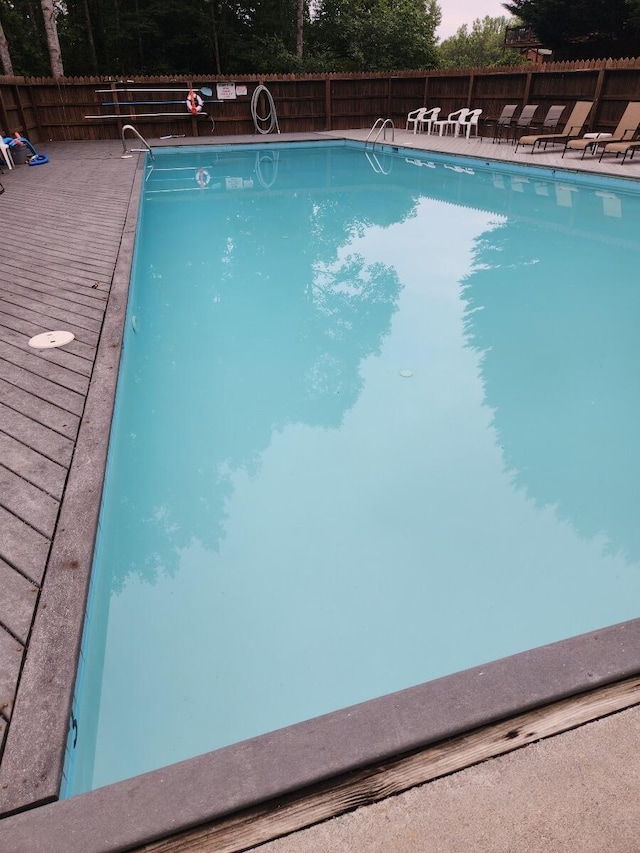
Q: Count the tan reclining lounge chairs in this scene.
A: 3